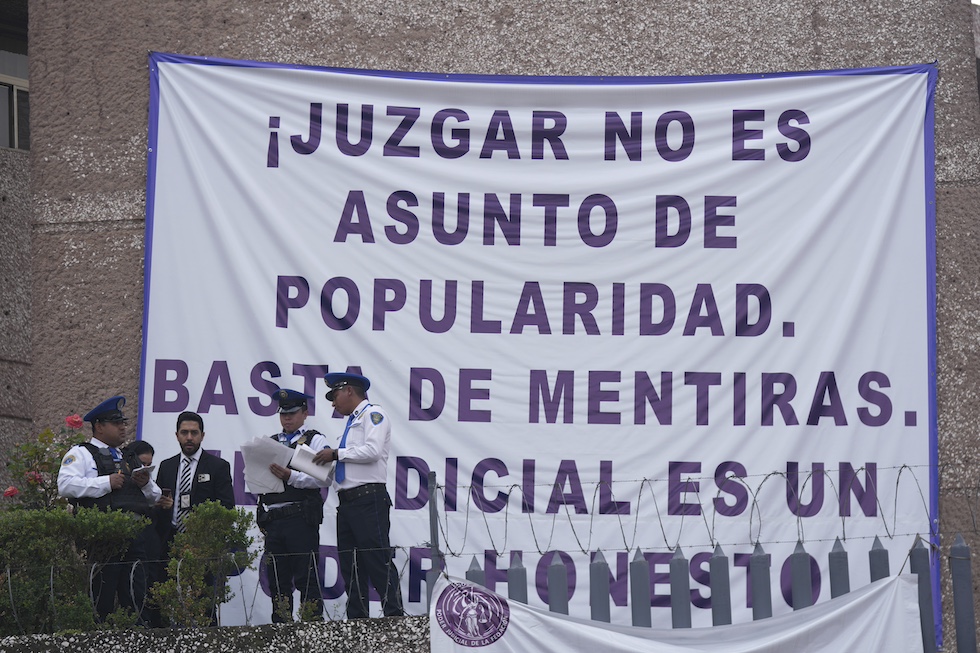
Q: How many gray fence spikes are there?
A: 13